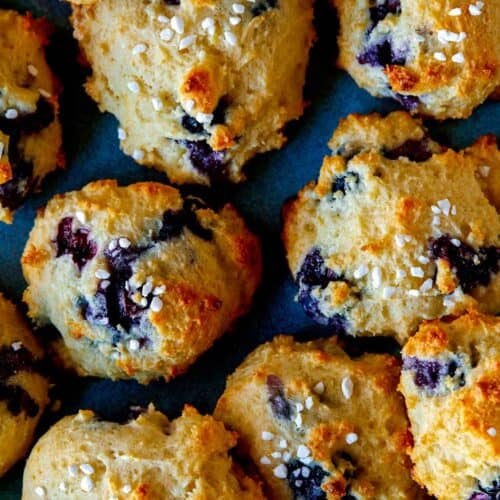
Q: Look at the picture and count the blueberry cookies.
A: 9